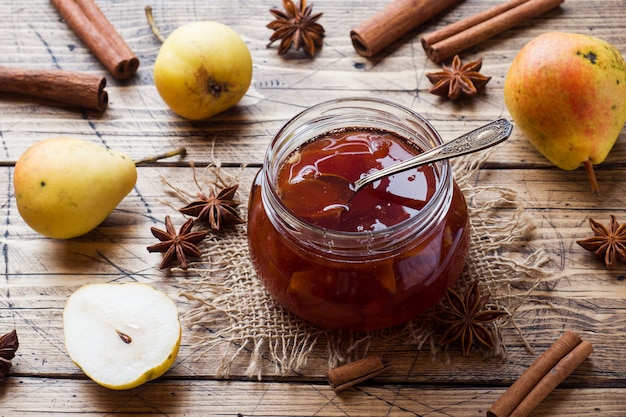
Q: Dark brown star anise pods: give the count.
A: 7